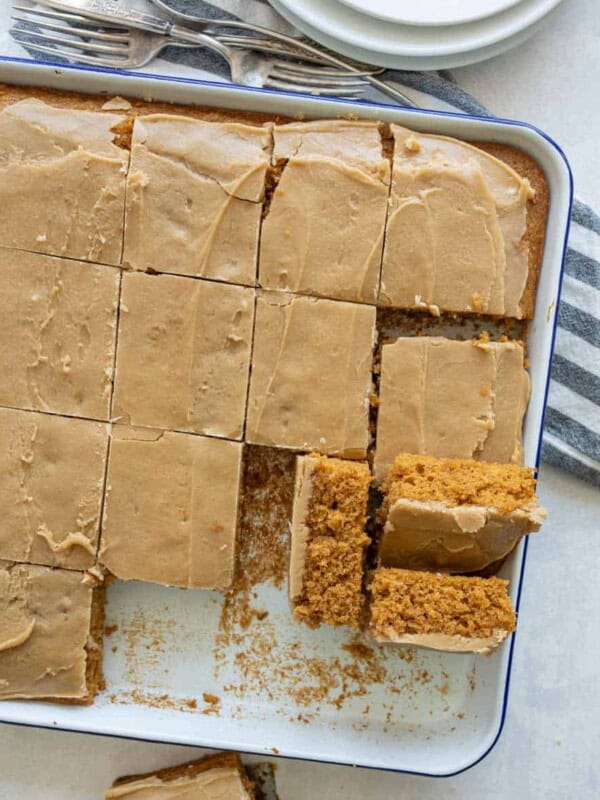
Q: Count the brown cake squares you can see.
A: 15